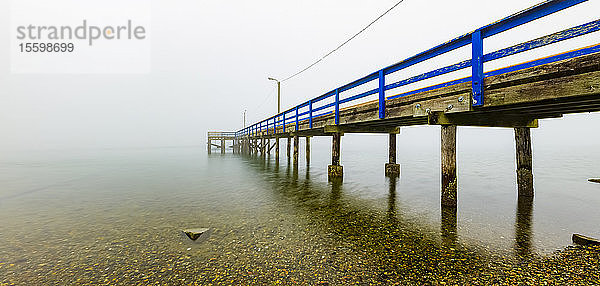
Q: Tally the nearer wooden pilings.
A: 4